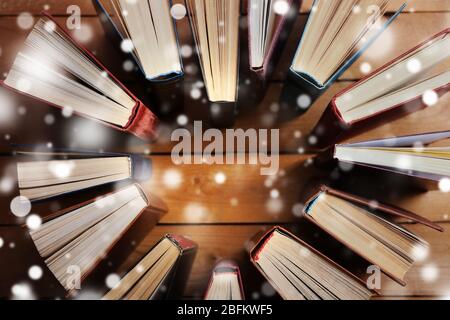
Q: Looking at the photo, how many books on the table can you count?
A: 13